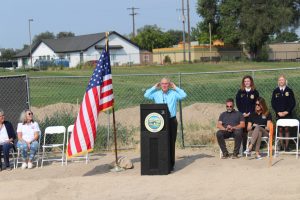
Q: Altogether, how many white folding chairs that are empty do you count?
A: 3